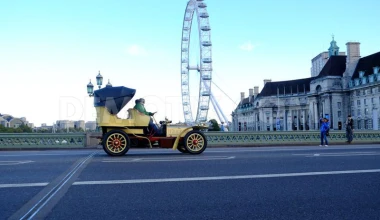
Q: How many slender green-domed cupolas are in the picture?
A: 1